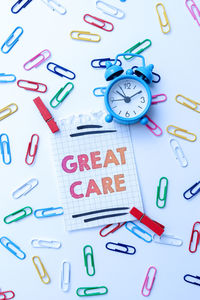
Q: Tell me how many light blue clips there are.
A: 7